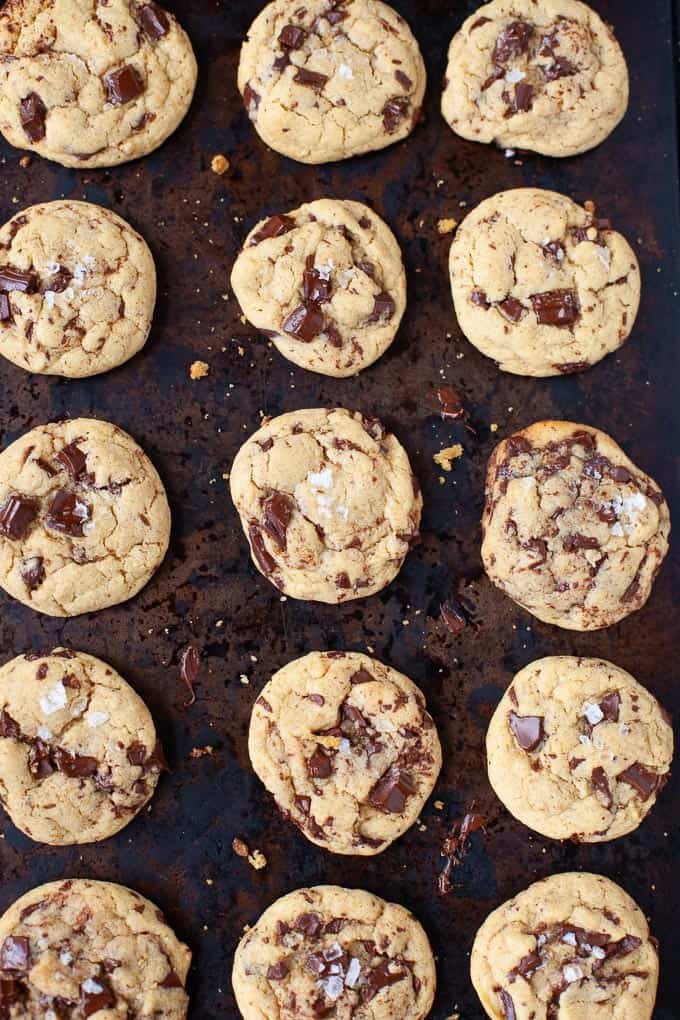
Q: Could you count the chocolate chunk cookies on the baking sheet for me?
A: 15